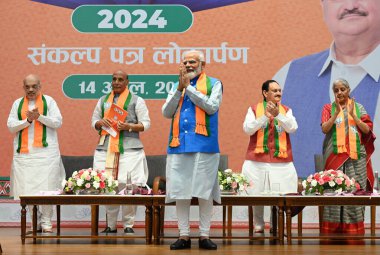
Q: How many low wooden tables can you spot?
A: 3